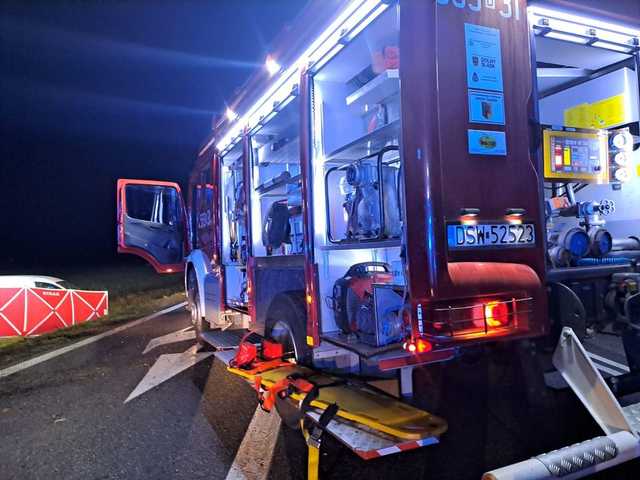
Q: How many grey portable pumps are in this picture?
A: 1